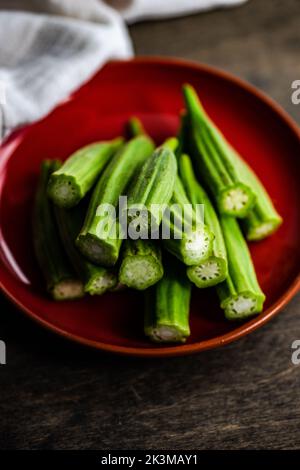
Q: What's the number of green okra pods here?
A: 12